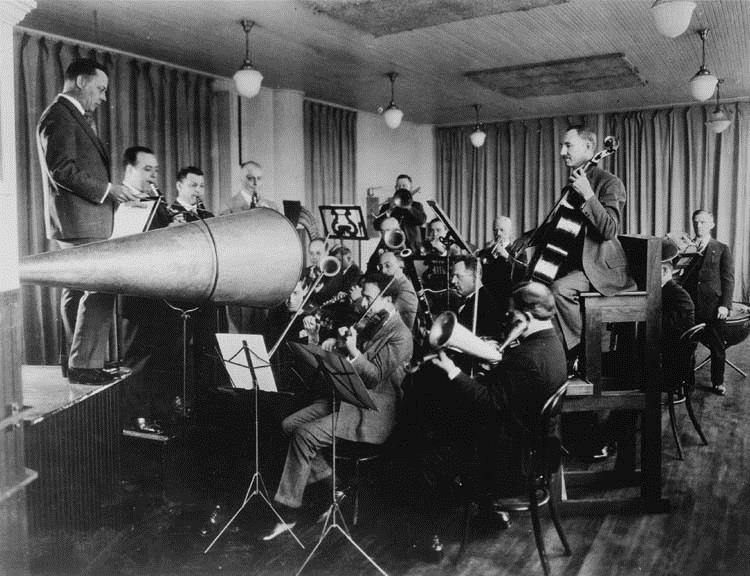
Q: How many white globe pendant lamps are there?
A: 6